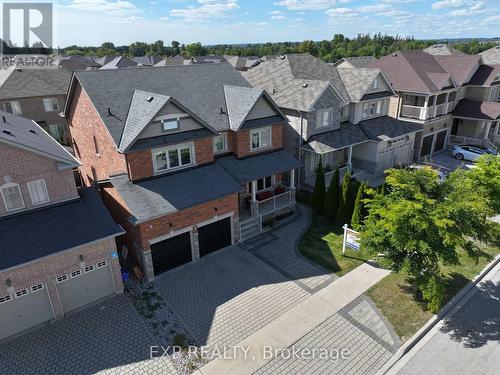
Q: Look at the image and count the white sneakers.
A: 0